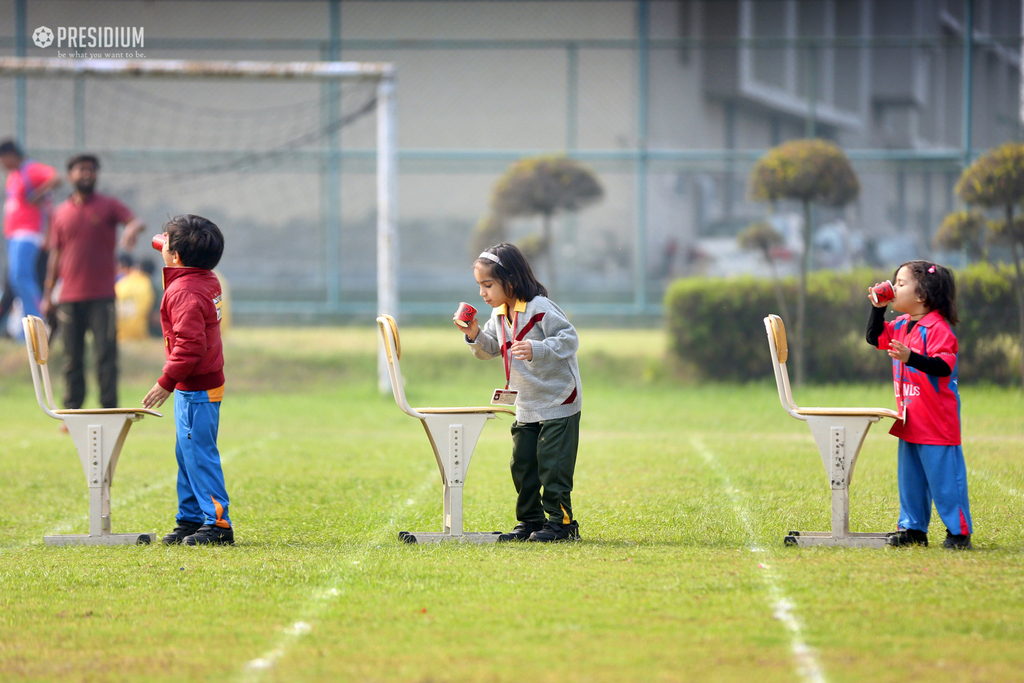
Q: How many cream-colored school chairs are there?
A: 3